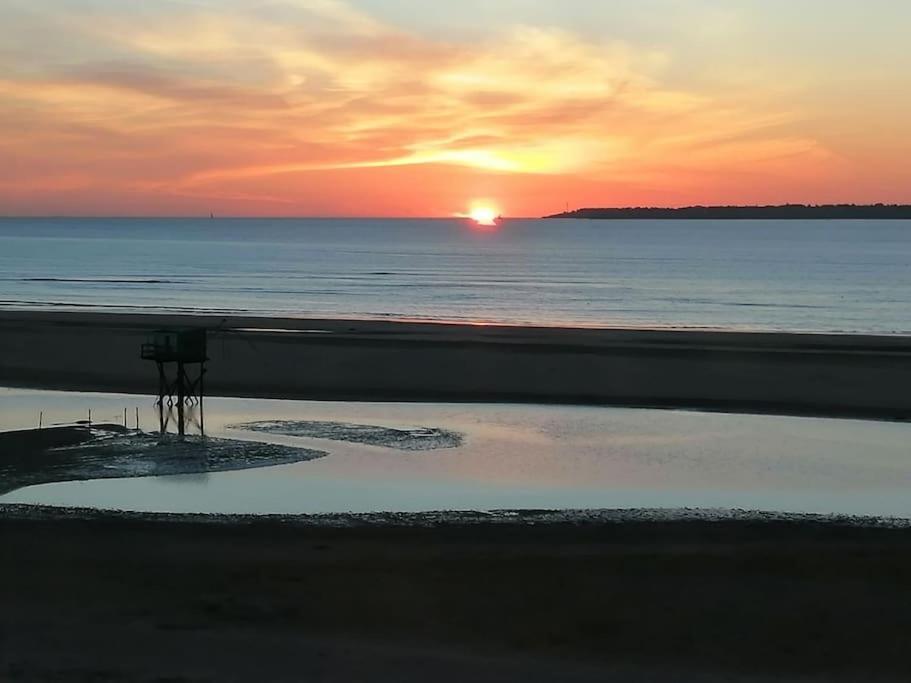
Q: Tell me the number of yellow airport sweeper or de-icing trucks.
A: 0